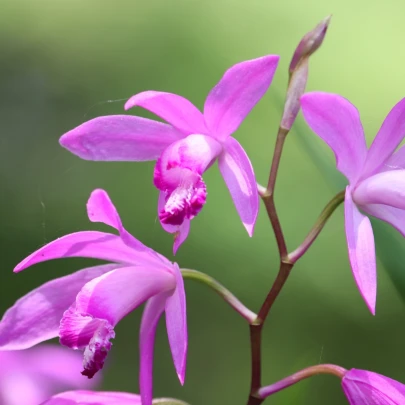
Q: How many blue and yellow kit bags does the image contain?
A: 0